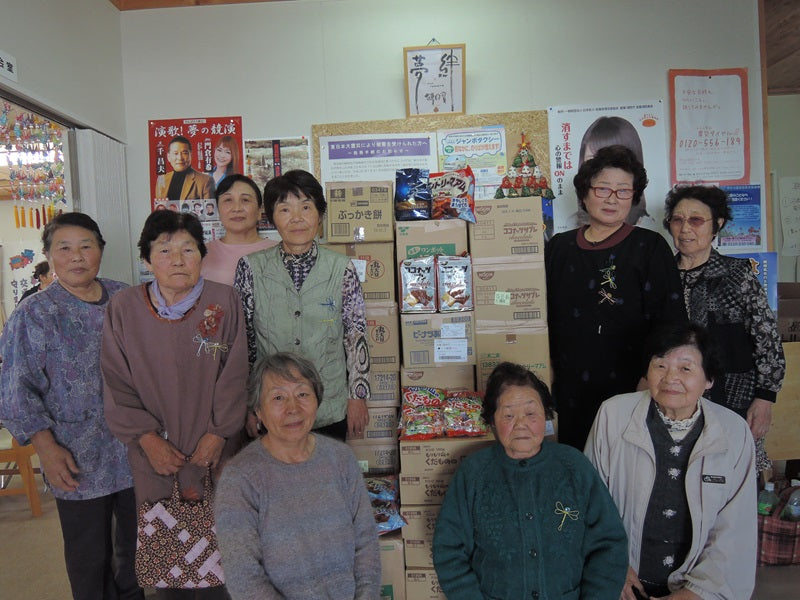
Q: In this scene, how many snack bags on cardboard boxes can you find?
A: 8